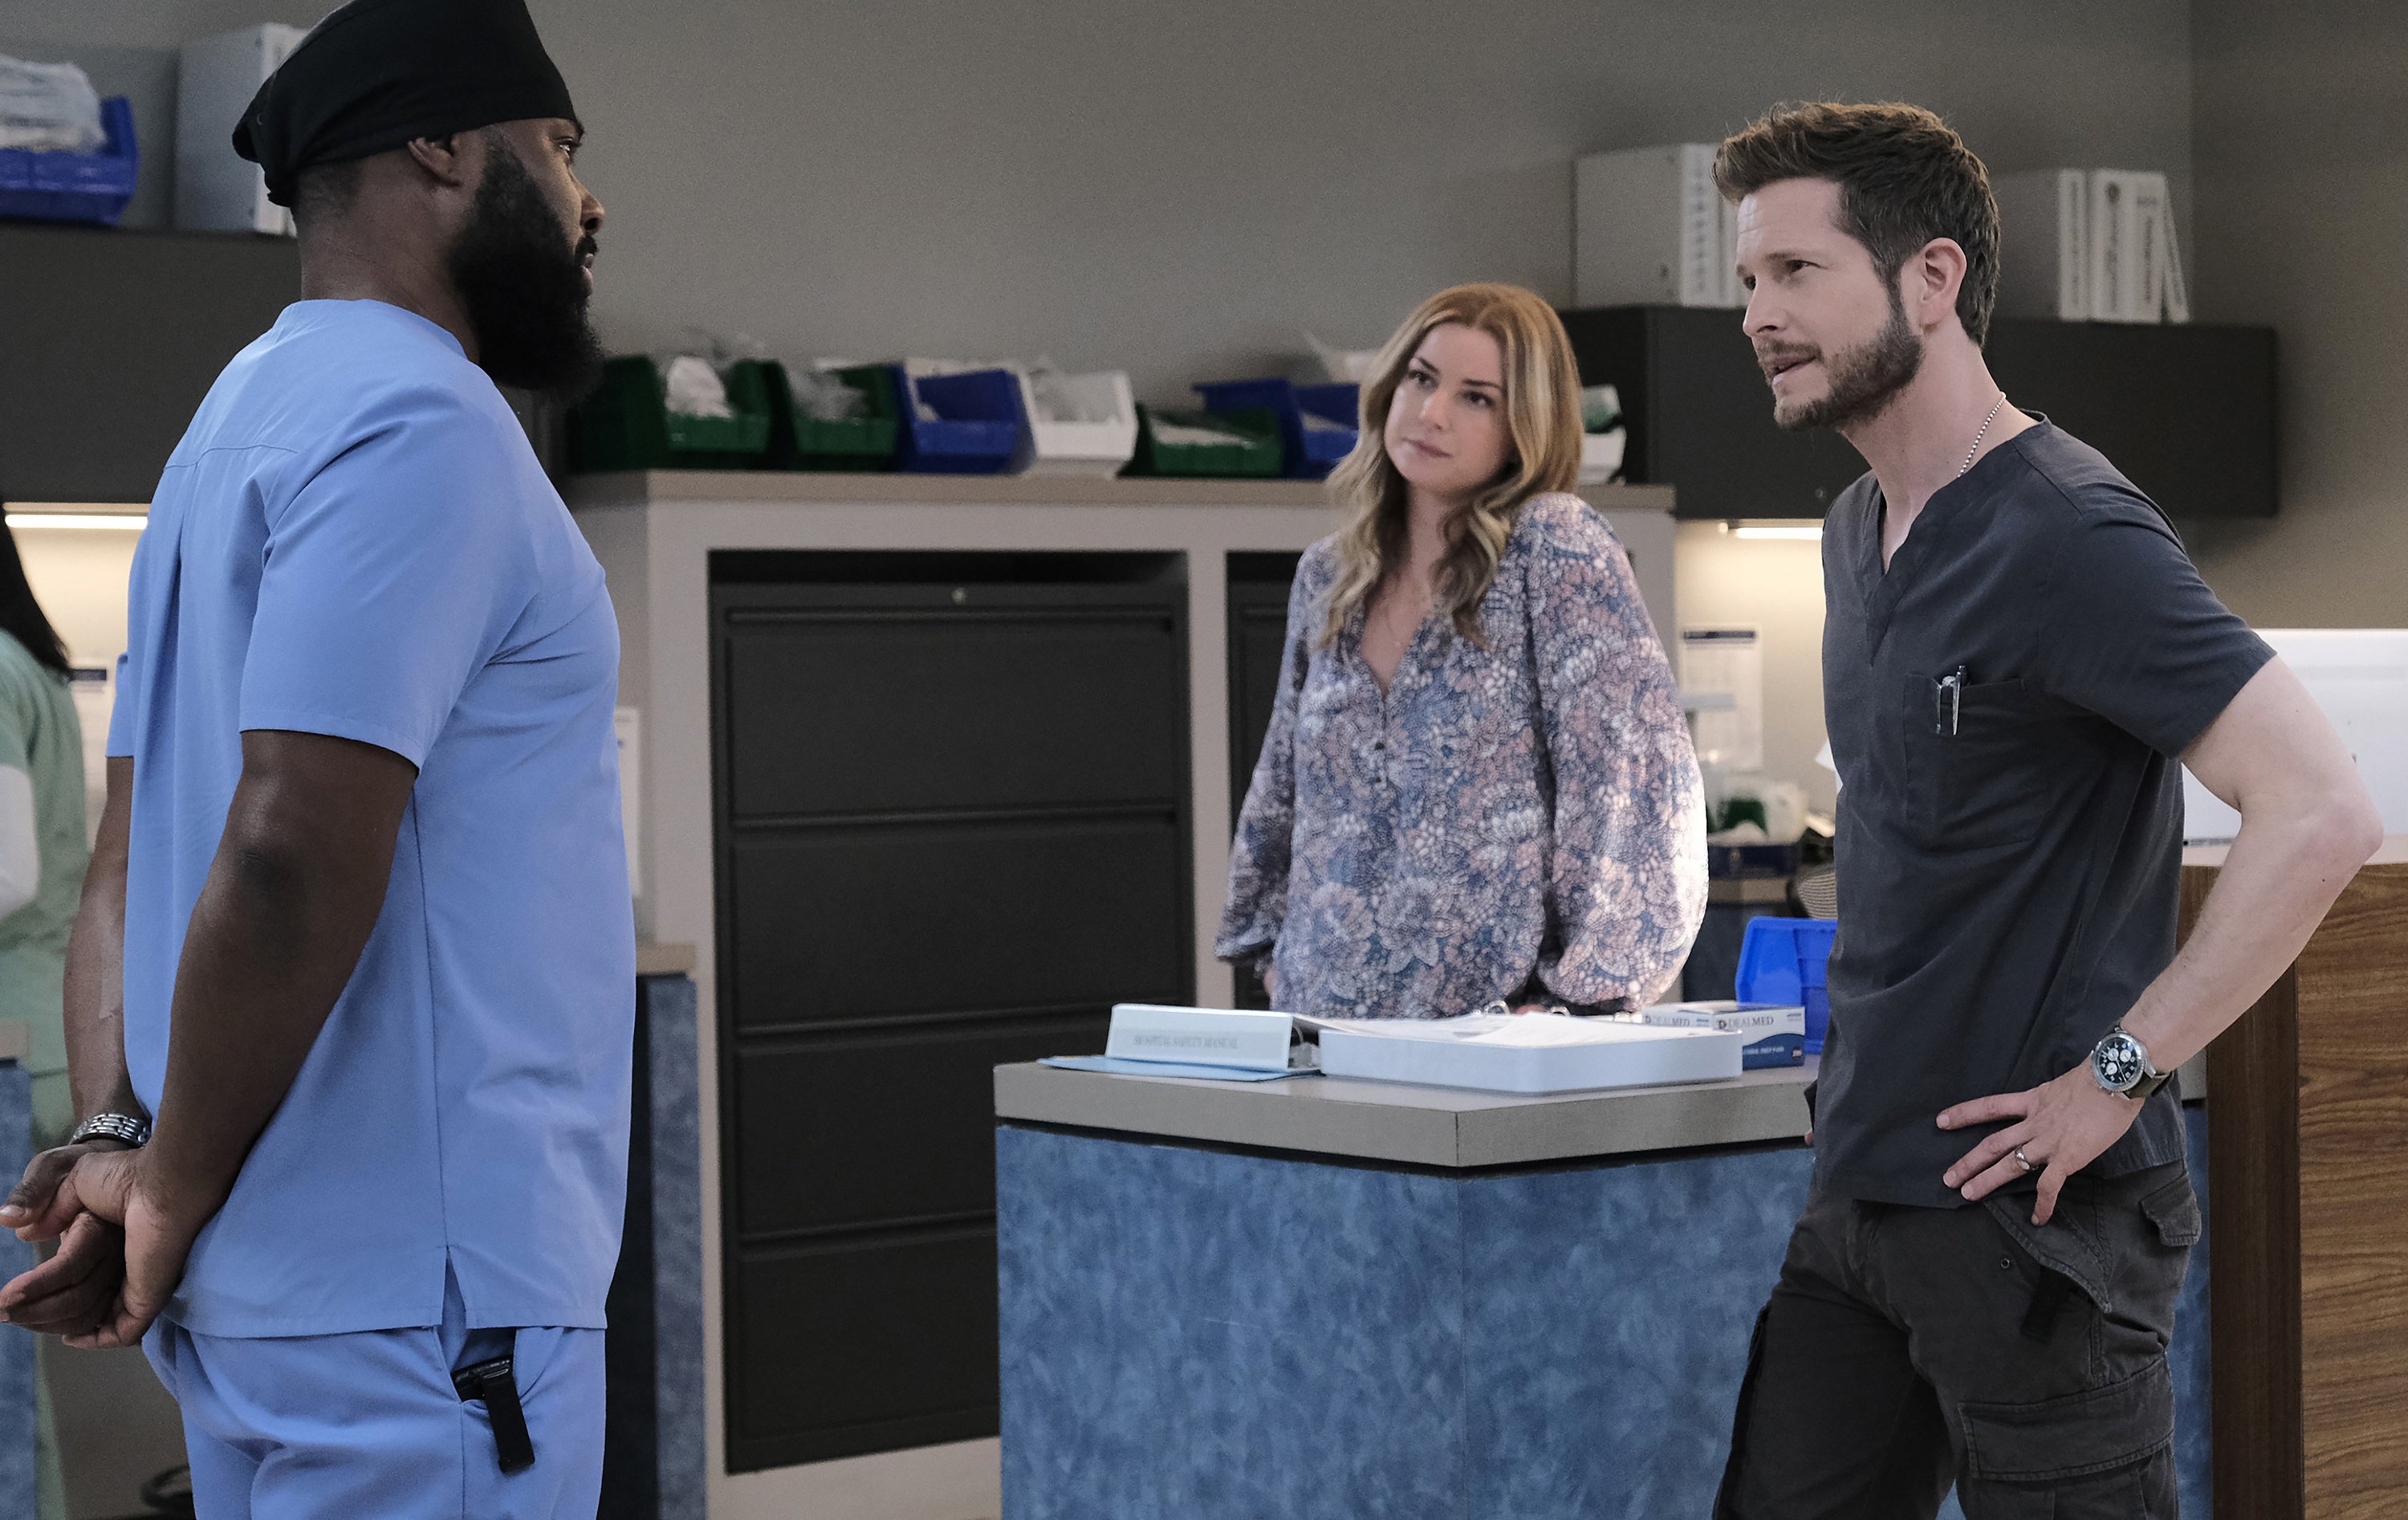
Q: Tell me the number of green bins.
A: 3